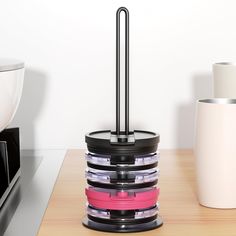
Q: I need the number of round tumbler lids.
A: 5